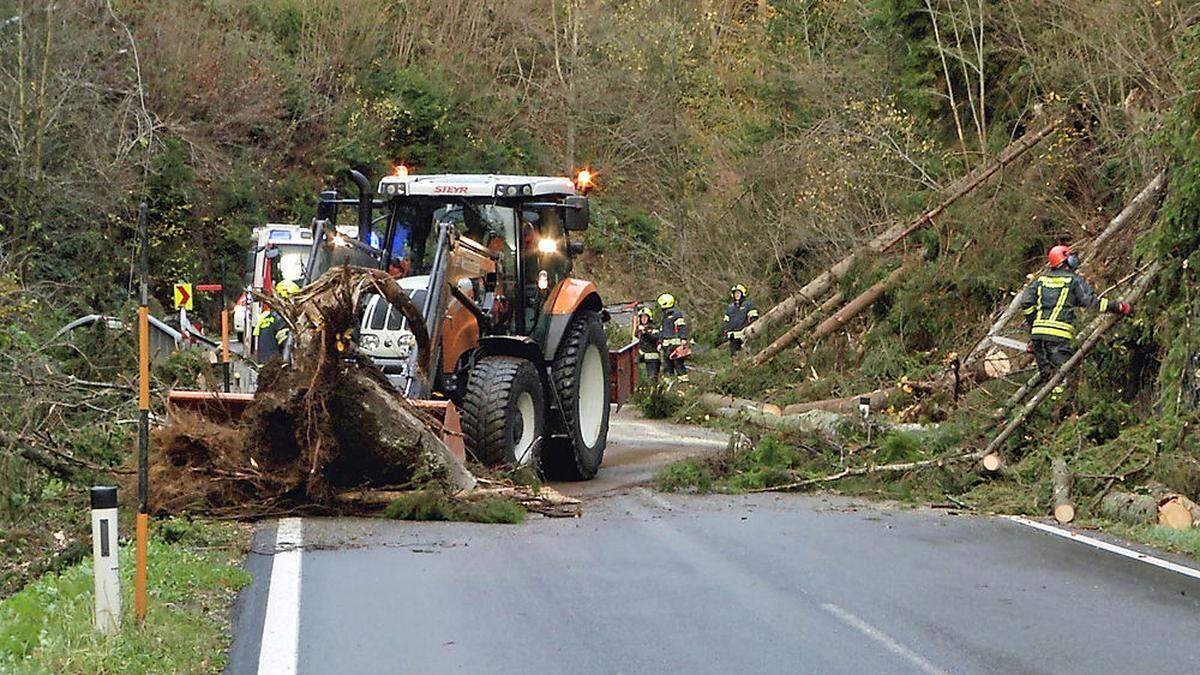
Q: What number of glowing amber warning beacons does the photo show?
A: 2